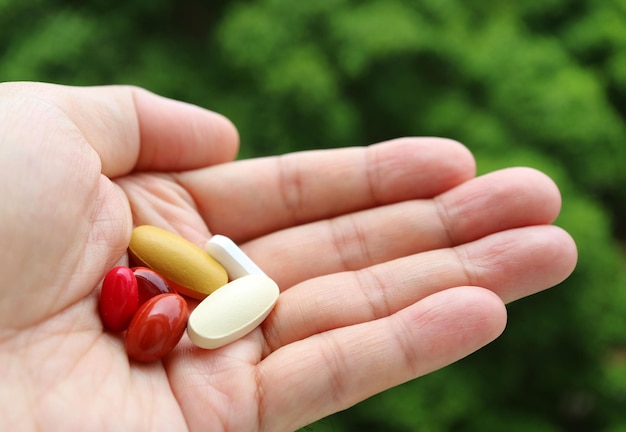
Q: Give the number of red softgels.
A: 3